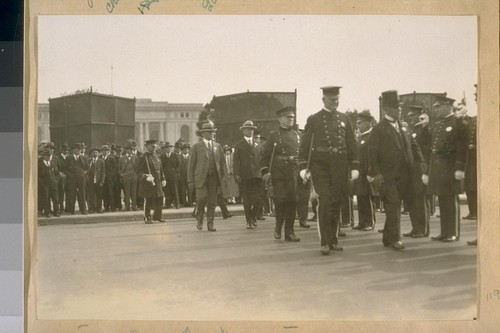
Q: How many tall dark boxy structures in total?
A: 3